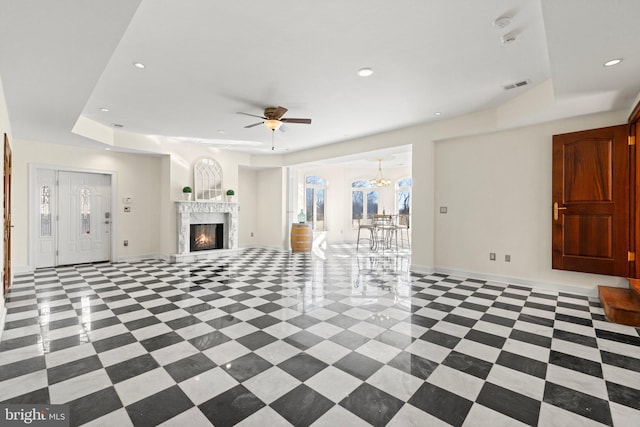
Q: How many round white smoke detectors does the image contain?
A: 2